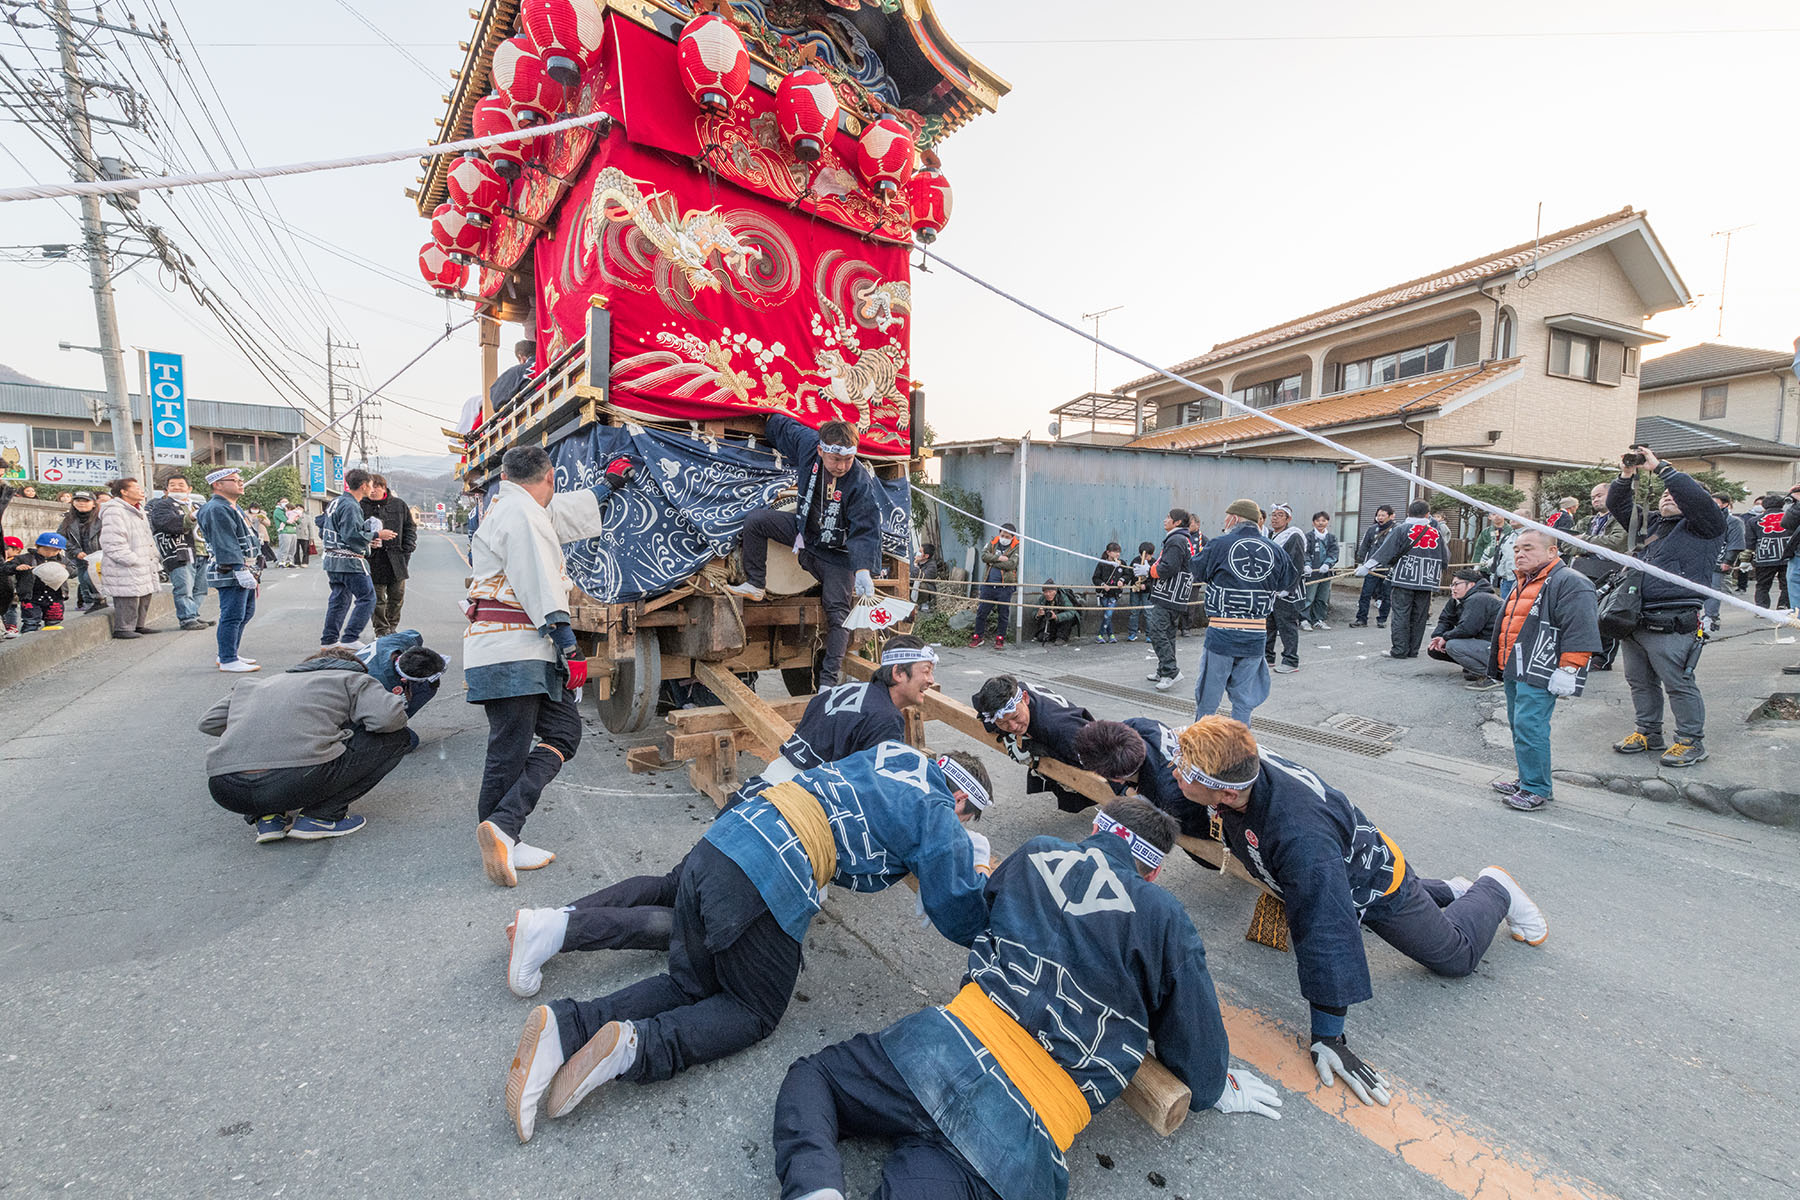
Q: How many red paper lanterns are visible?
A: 10